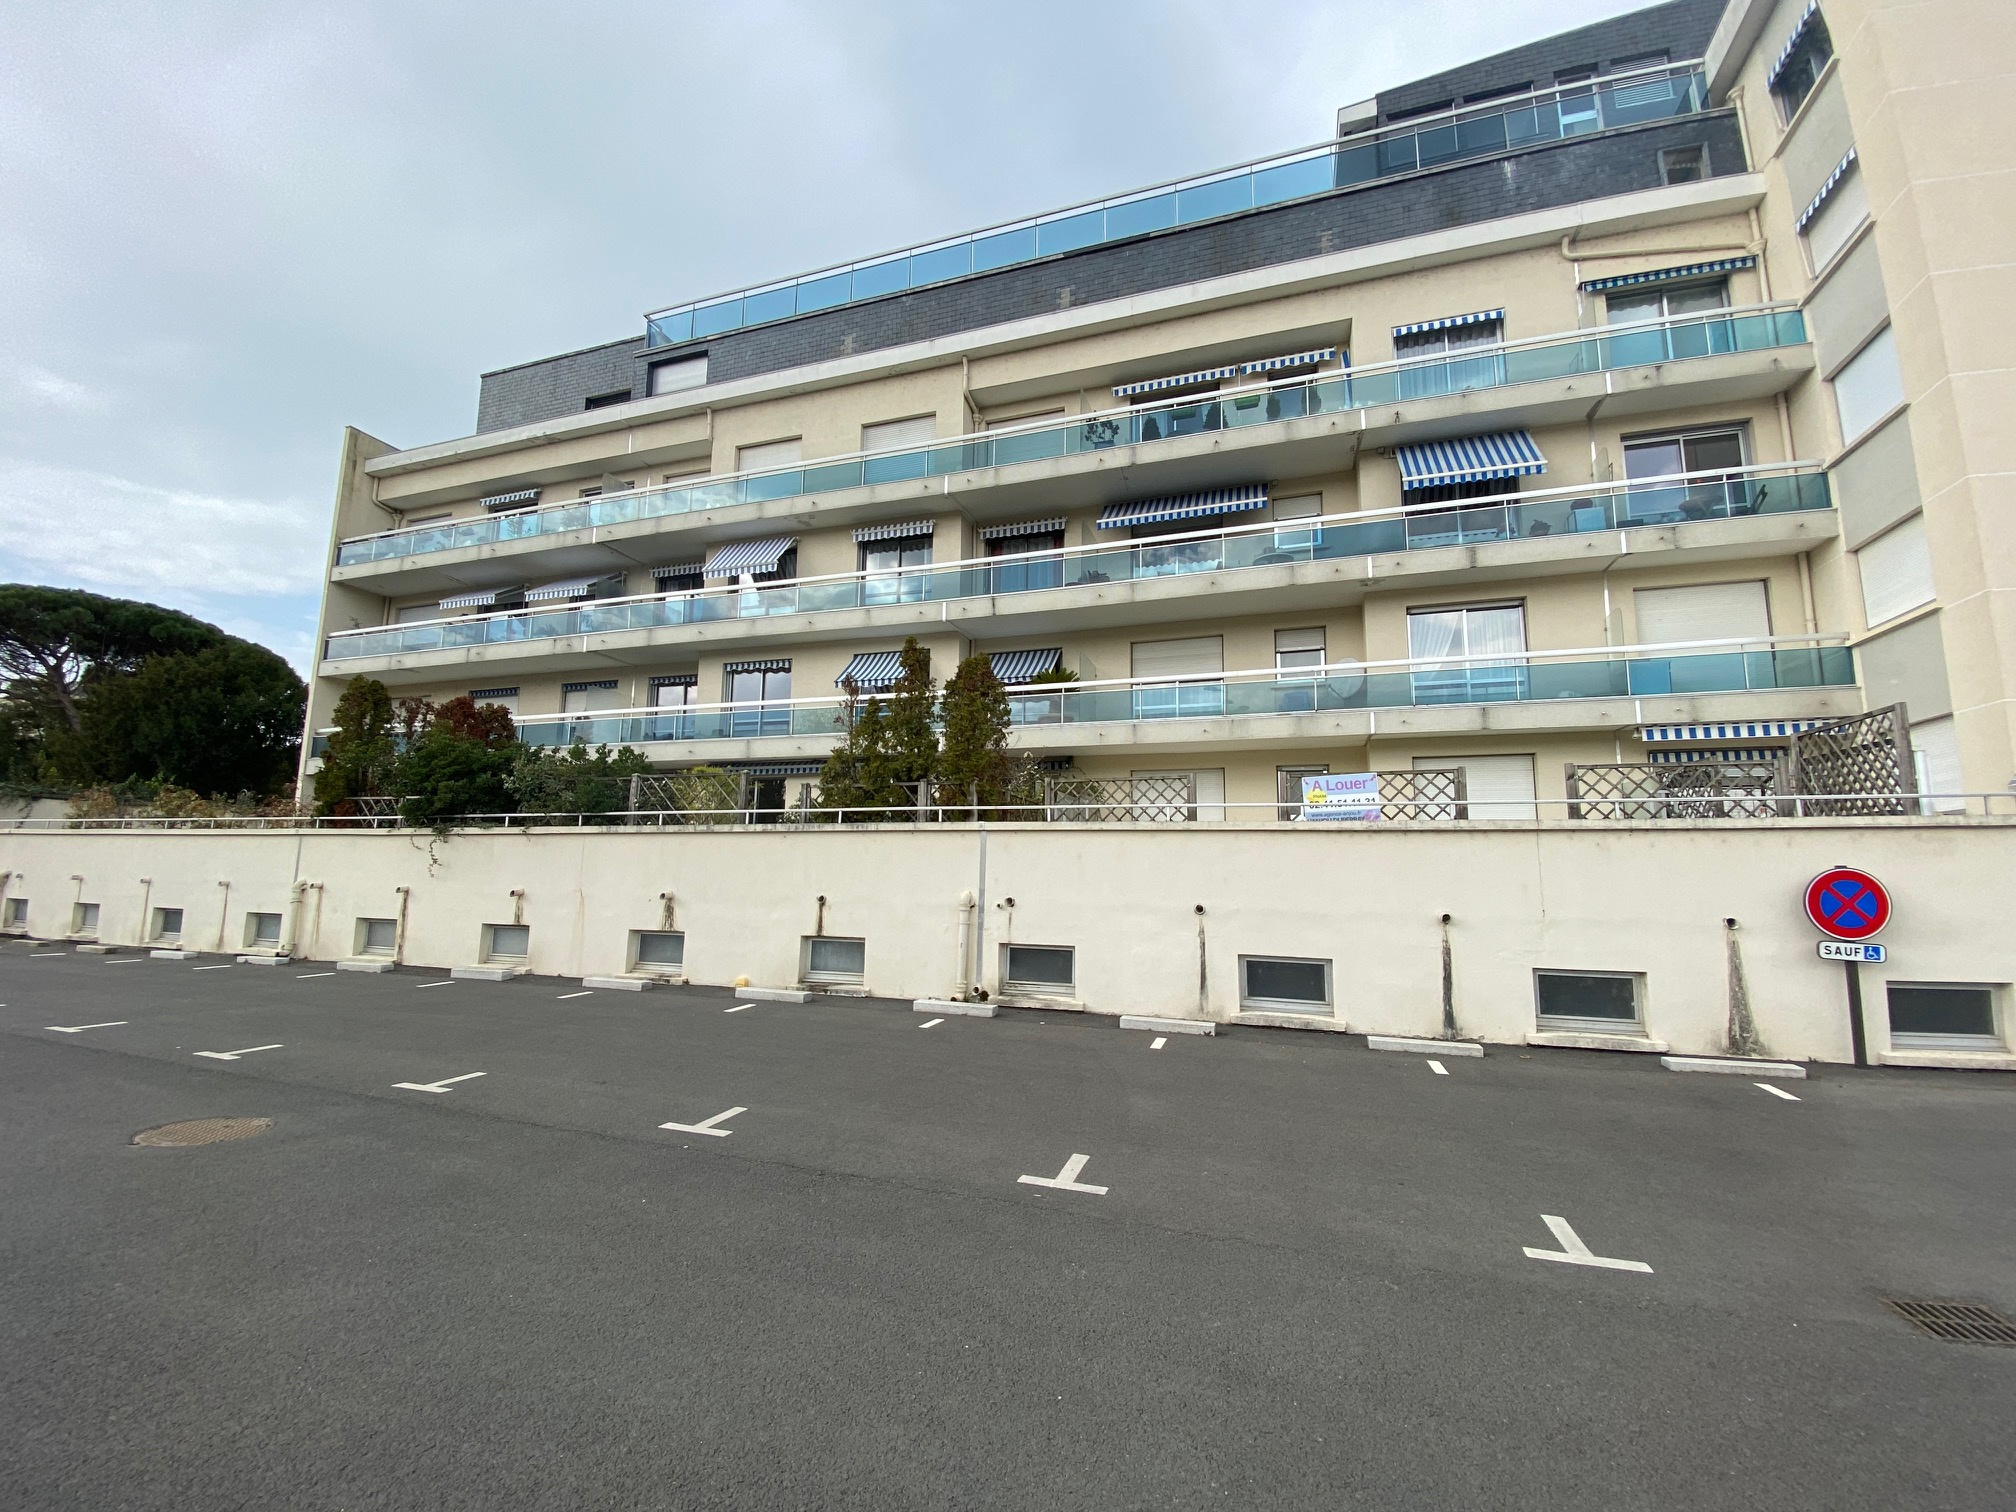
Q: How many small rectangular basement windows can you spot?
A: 12